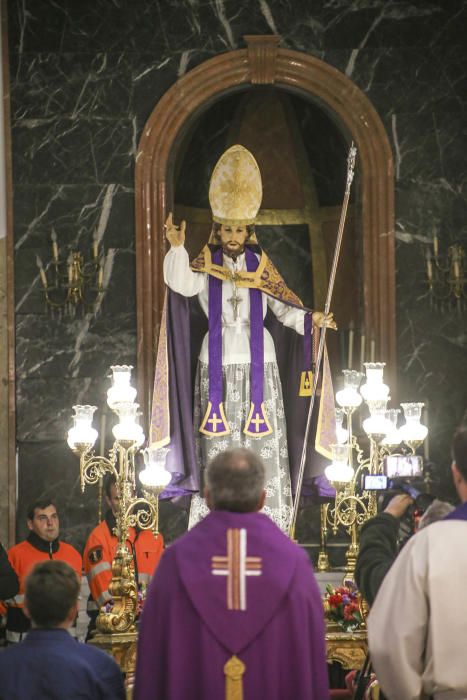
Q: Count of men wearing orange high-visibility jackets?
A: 2